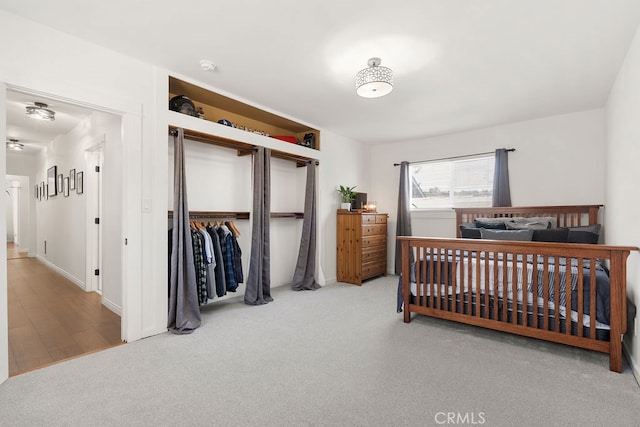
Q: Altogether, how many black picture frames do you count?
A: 9